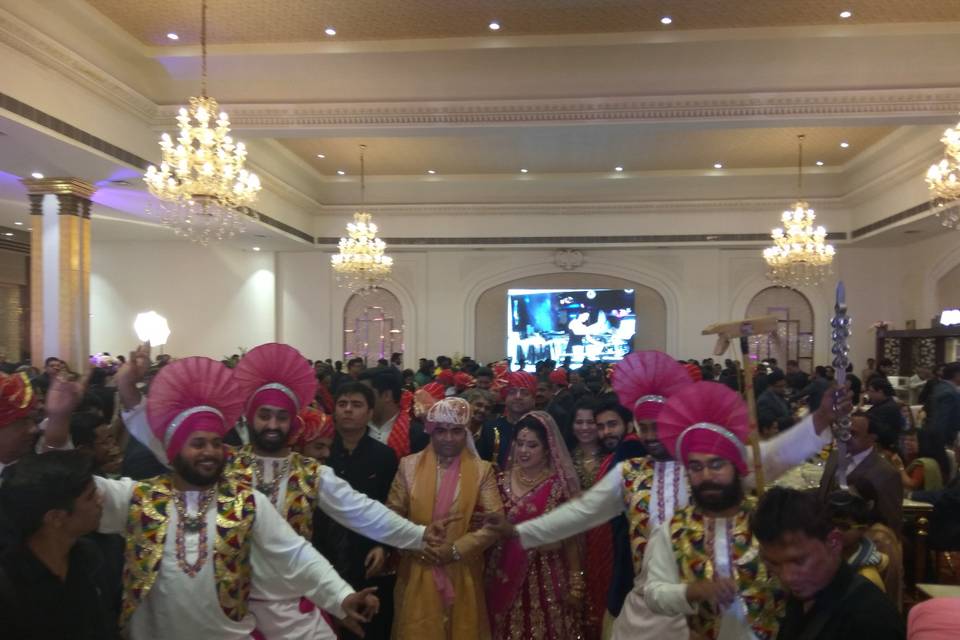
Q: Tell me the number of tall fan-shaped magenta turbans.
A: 4